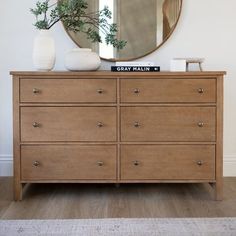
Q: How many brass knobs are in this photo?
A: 12